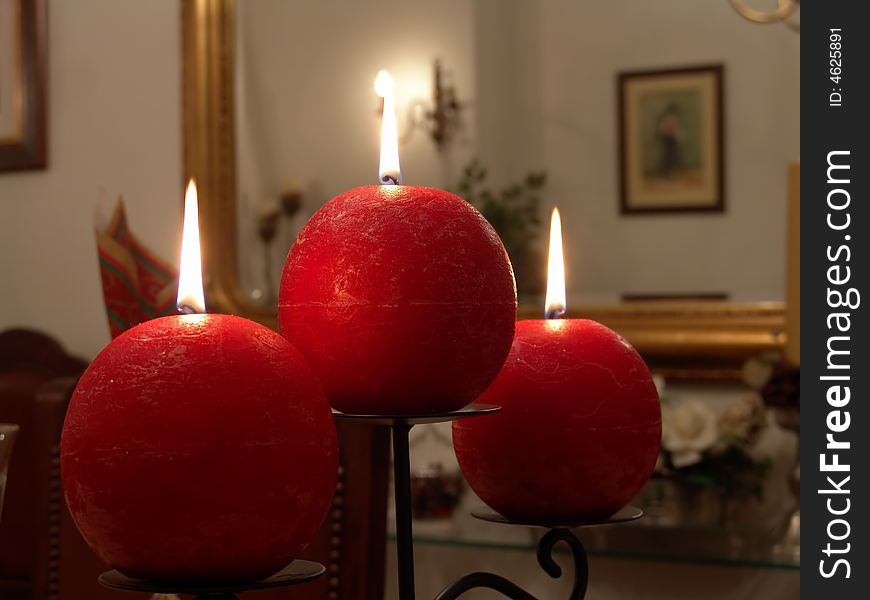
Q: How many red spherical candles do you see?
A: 3